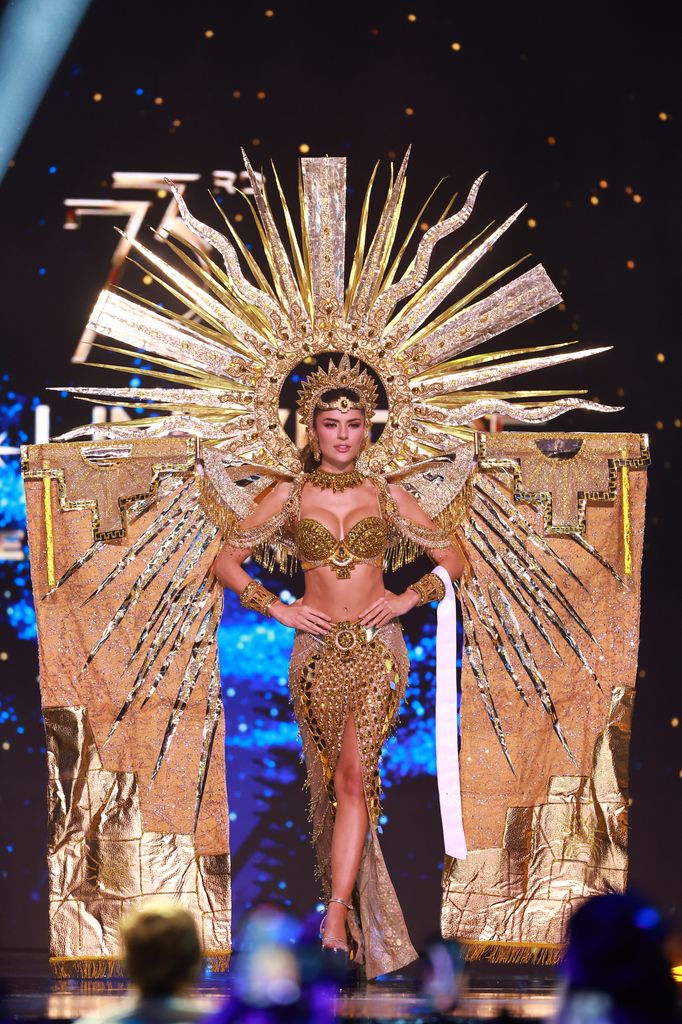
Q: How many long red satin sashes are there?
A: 0